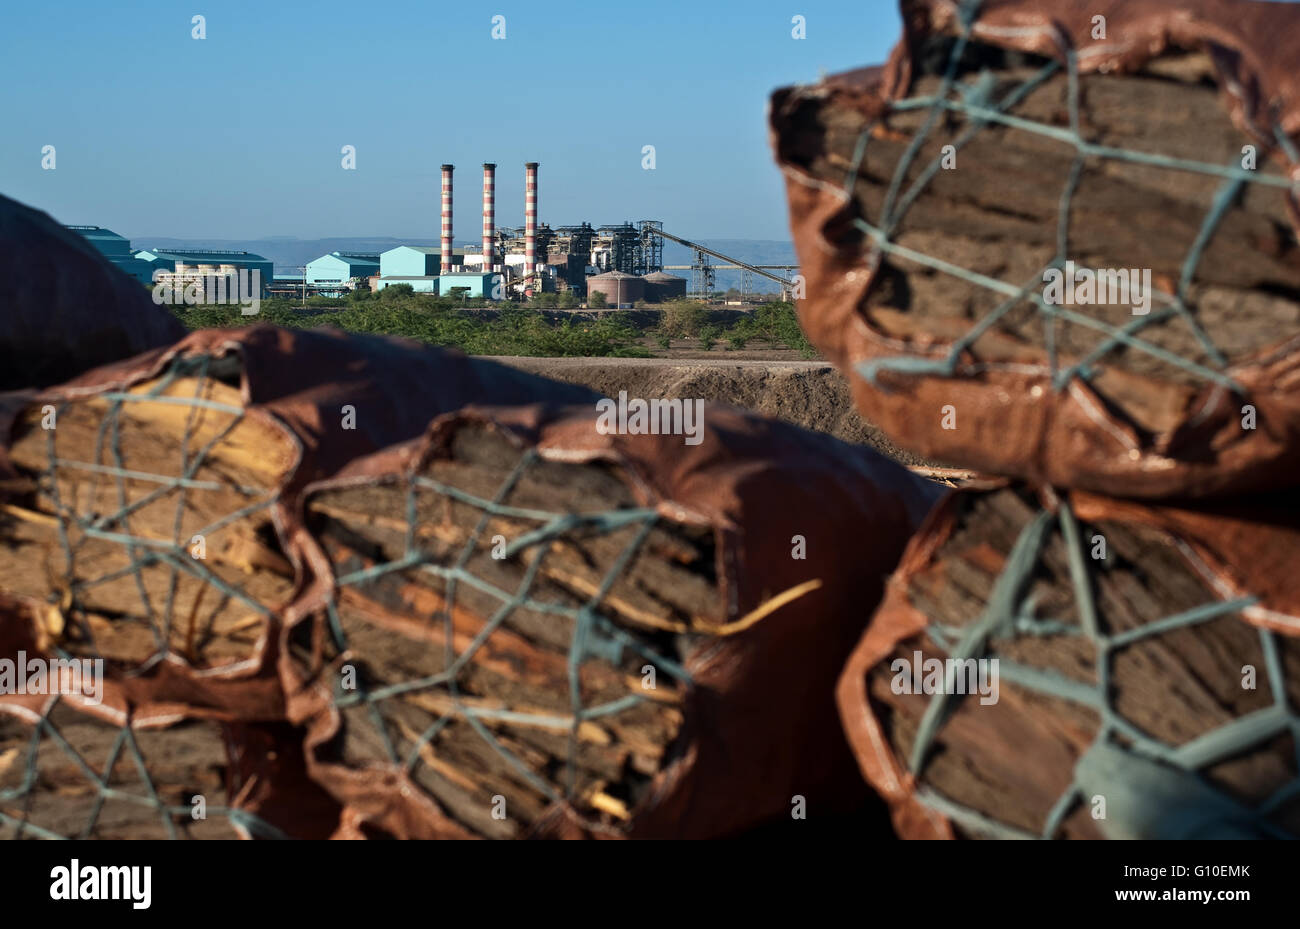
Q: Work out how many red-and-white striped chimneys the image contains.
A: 3